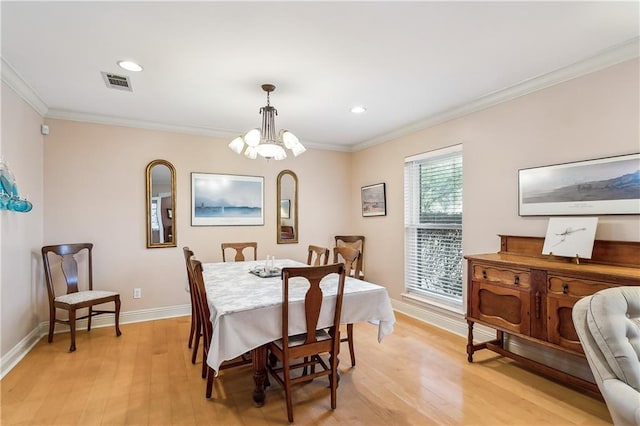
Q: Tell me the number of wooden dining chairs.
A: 8